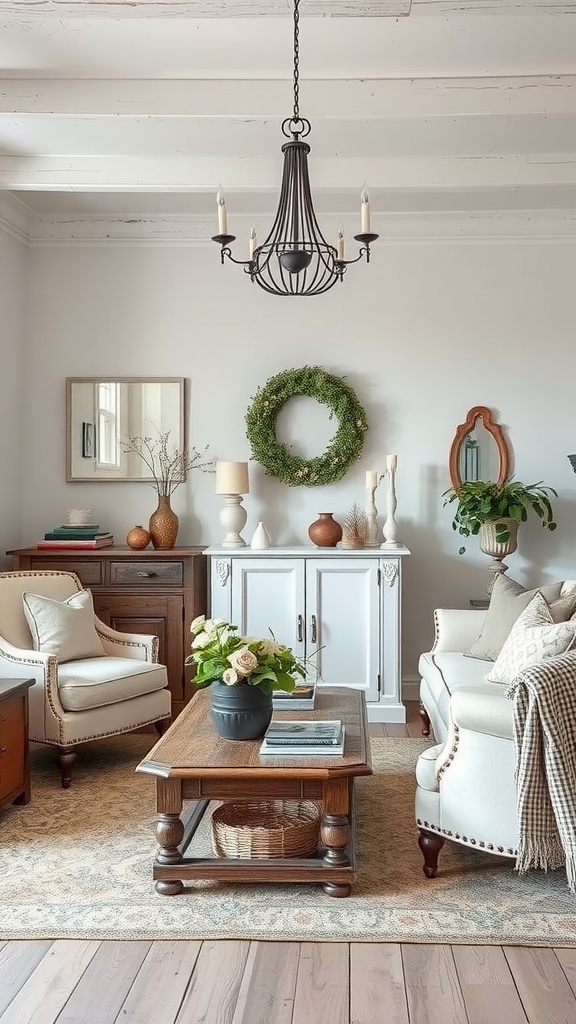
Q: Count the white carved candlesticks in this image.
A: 2